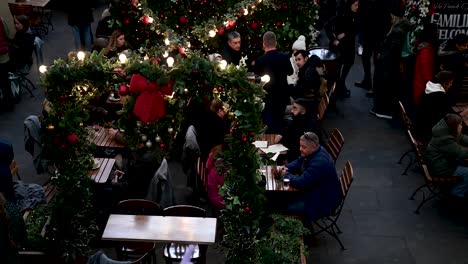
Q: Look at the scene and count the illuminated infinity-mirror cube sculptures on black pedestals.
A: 0